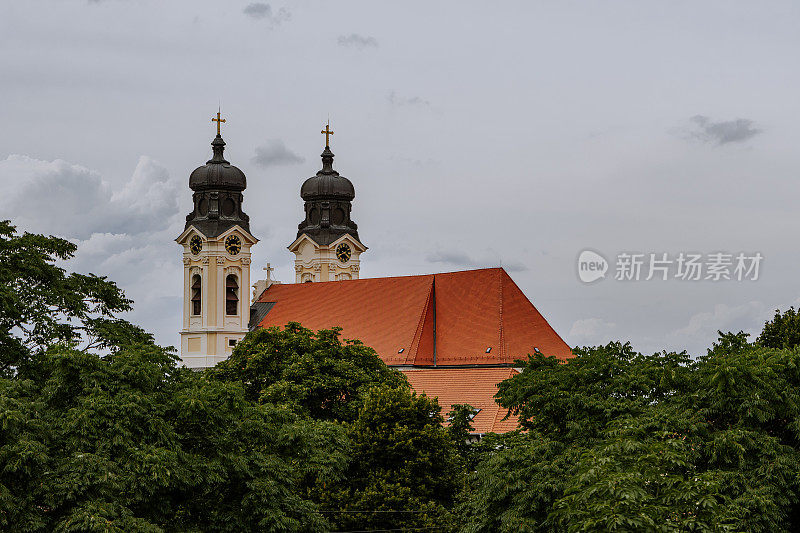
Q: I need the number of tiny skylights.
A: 3